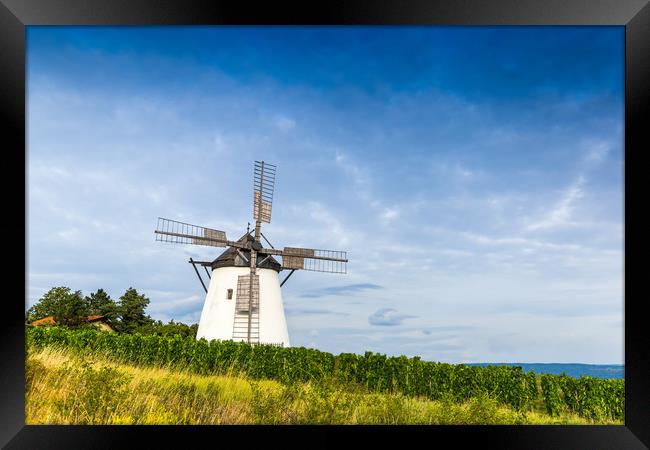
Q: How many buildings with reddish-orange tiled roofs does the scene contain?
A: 2